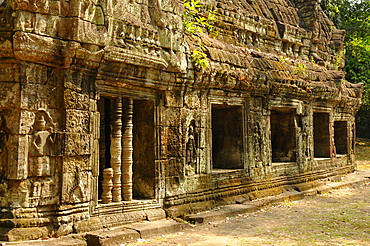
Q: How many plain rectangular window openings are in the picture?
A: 4